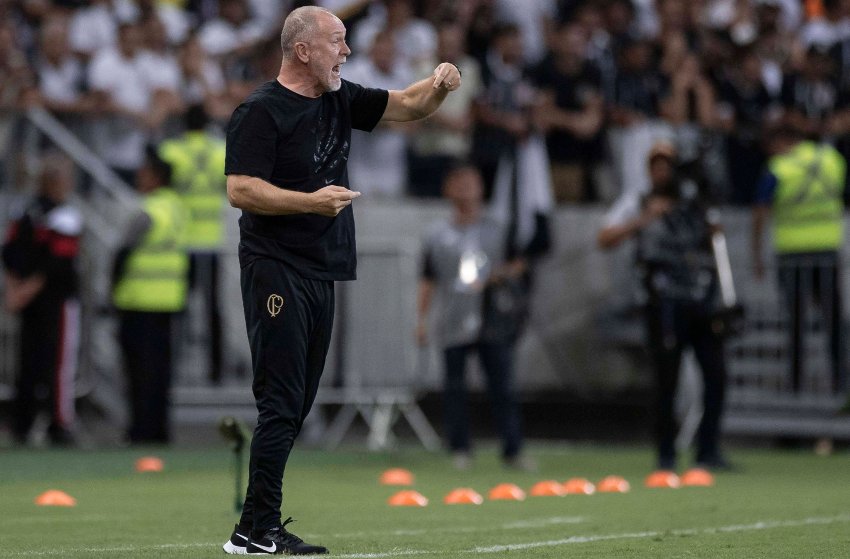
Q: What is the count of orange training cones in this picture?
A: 11